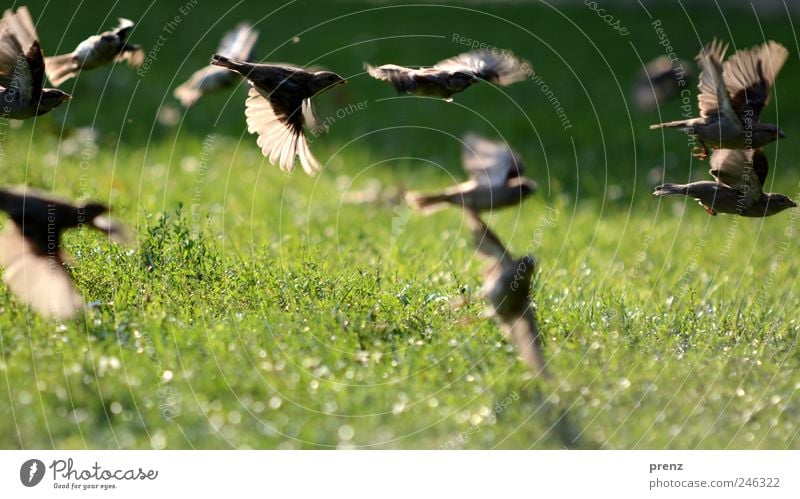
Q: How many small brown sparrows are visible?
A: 11